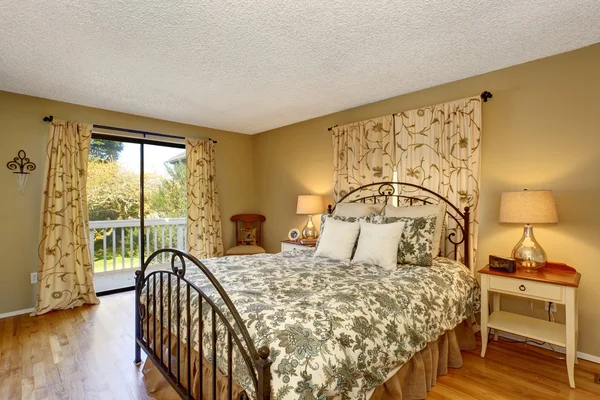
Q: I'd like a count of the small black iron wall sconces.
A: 1